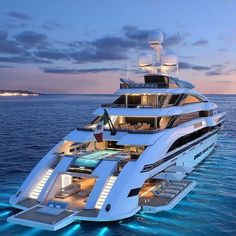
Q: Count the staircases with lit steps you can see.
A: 2